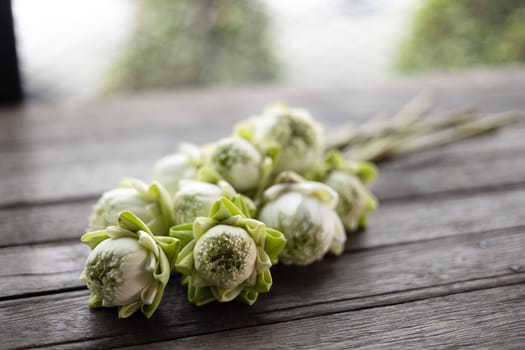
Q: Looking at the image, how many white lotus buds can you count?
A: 9